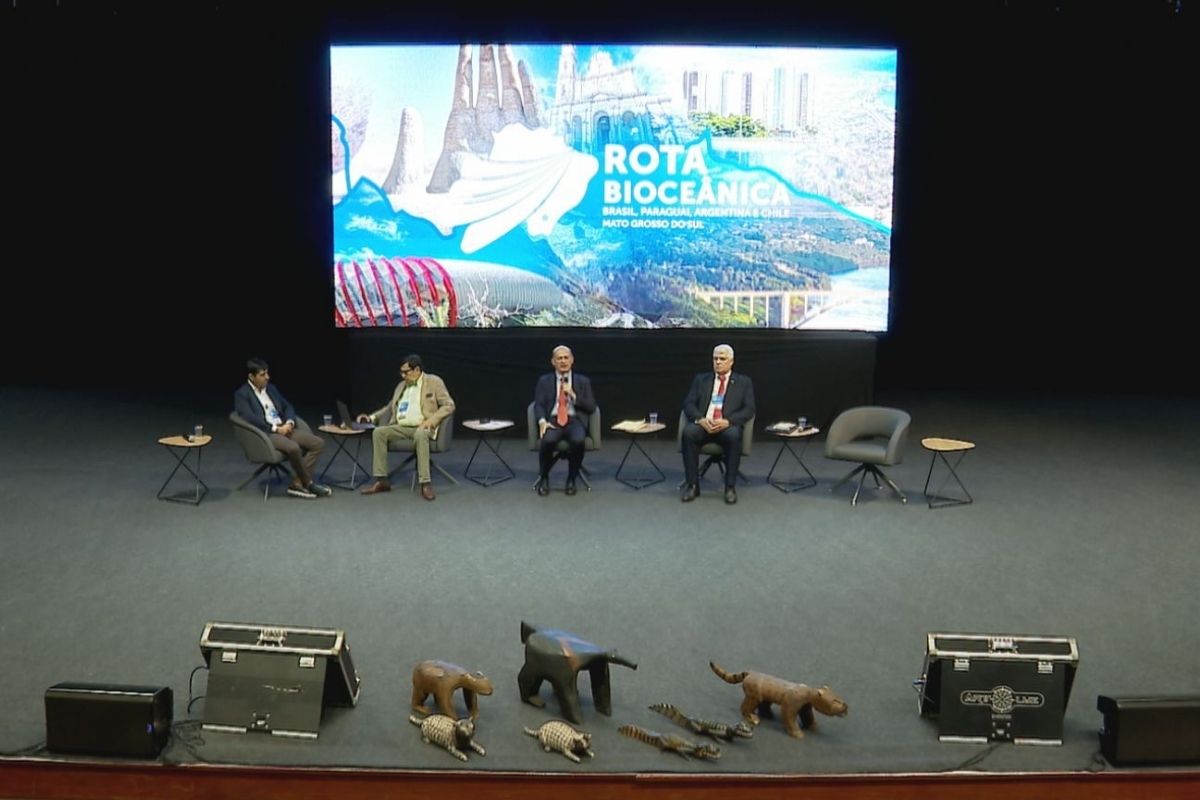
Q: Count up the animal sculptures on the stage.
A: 7